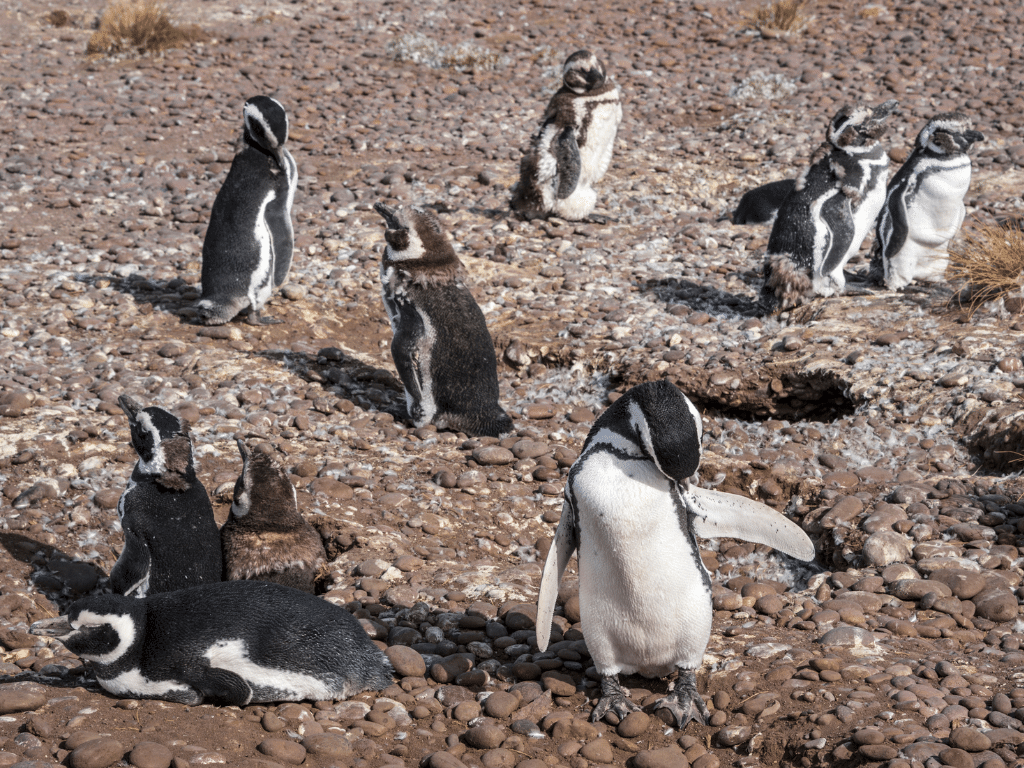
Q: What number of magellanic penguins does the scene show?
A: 10